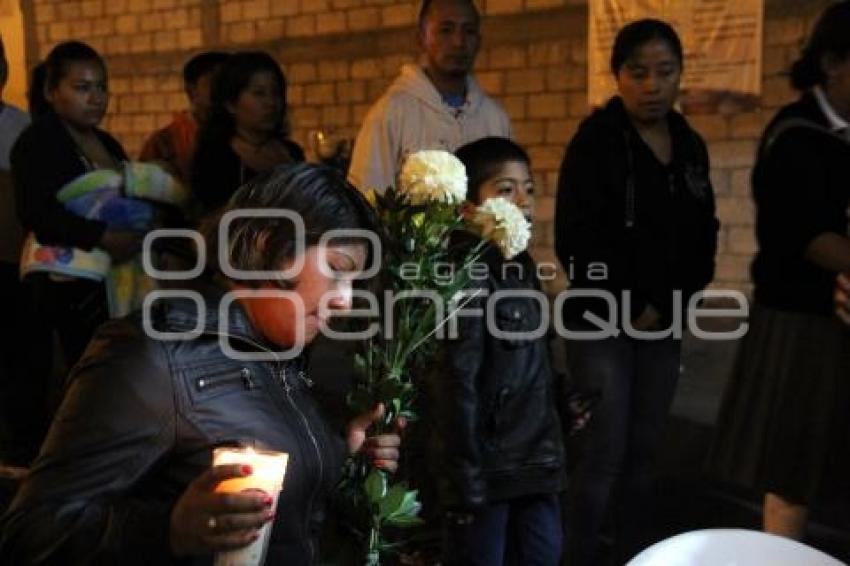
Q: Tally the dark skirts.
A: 1